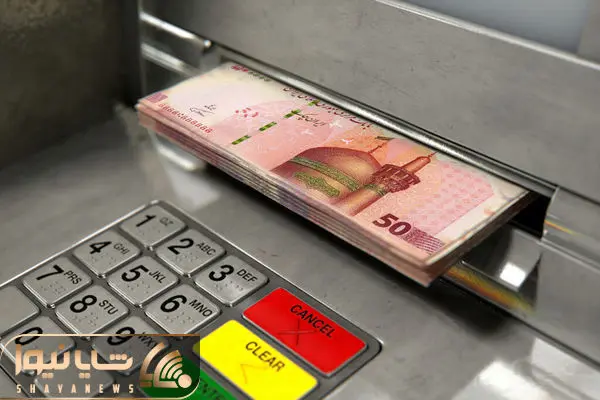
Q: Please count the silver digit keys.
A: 10